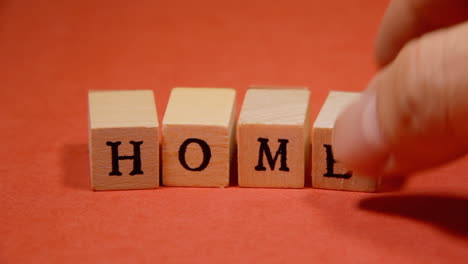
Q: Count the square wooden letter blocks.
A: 4